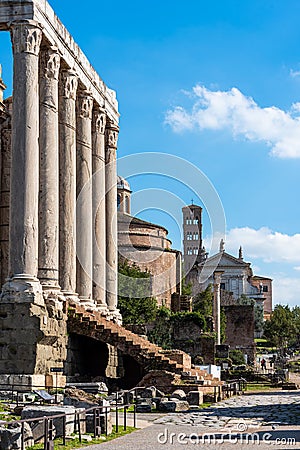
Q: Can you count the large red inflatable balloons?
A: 0